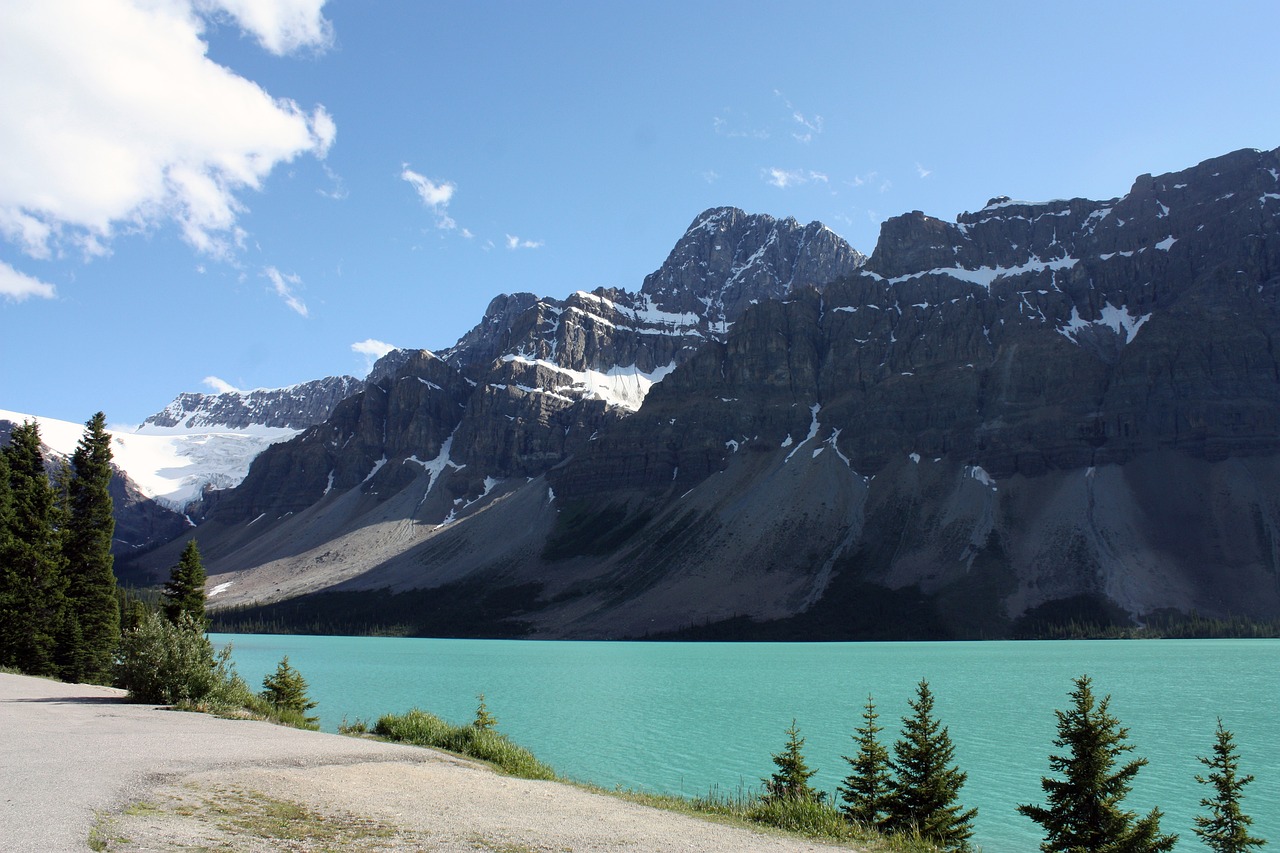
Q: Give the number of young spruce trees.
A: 7